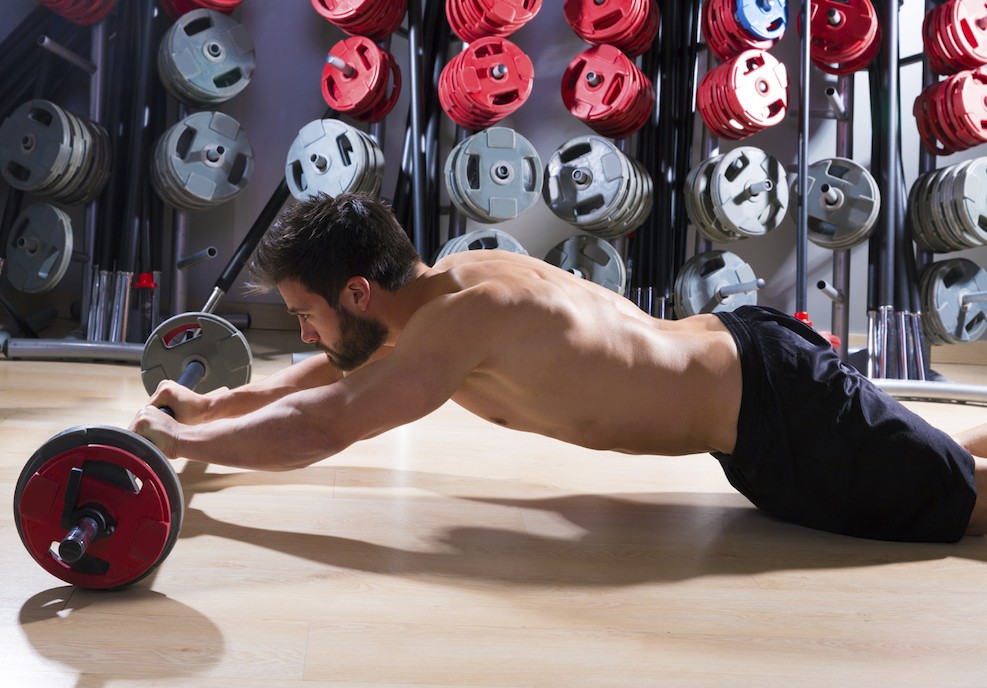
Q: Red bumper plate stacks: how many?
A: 13